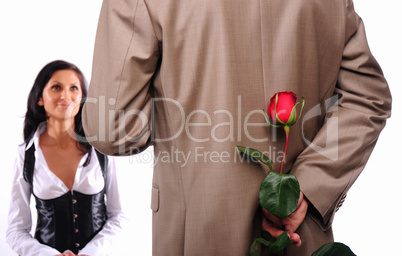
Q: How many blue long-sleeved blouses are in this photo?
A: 0